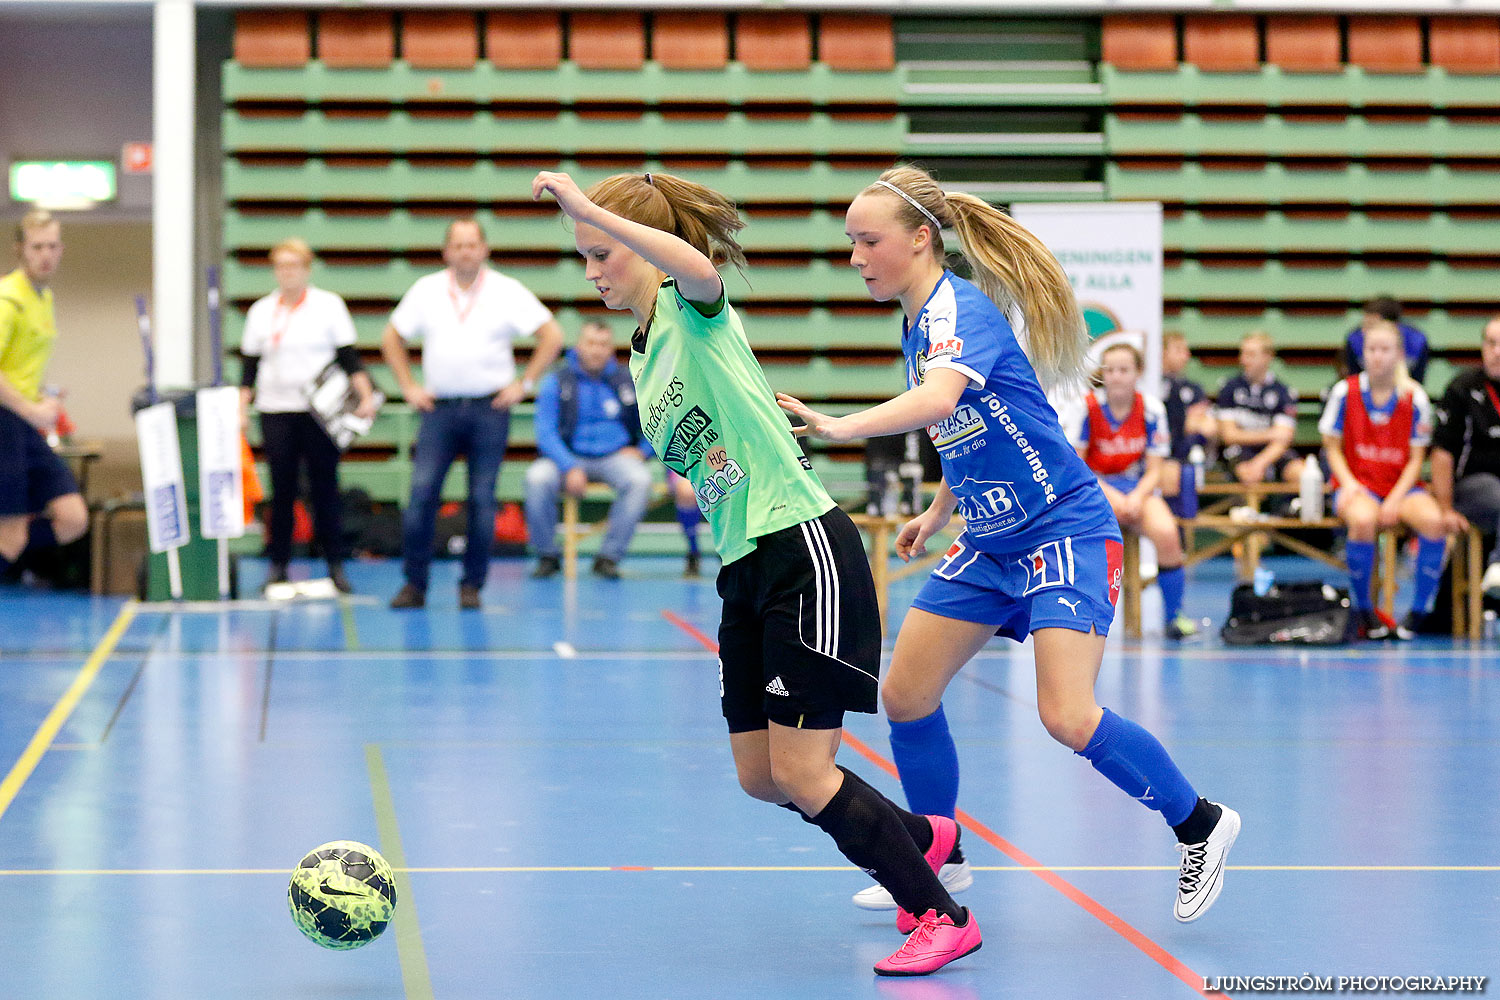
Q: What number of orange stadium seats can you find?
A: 13